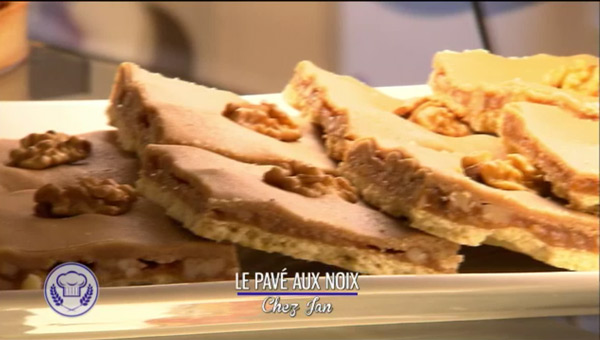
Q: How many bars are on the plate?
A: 8